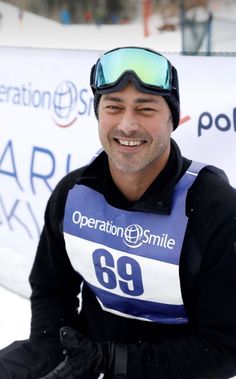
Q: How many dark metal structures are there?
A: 1